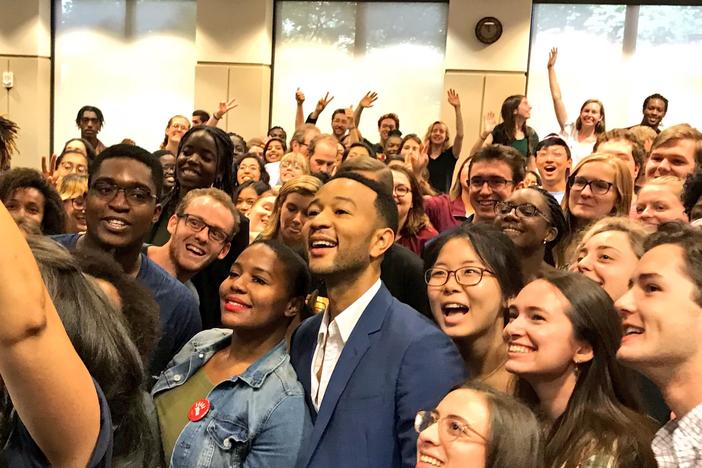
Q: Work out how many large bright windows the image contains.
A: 3